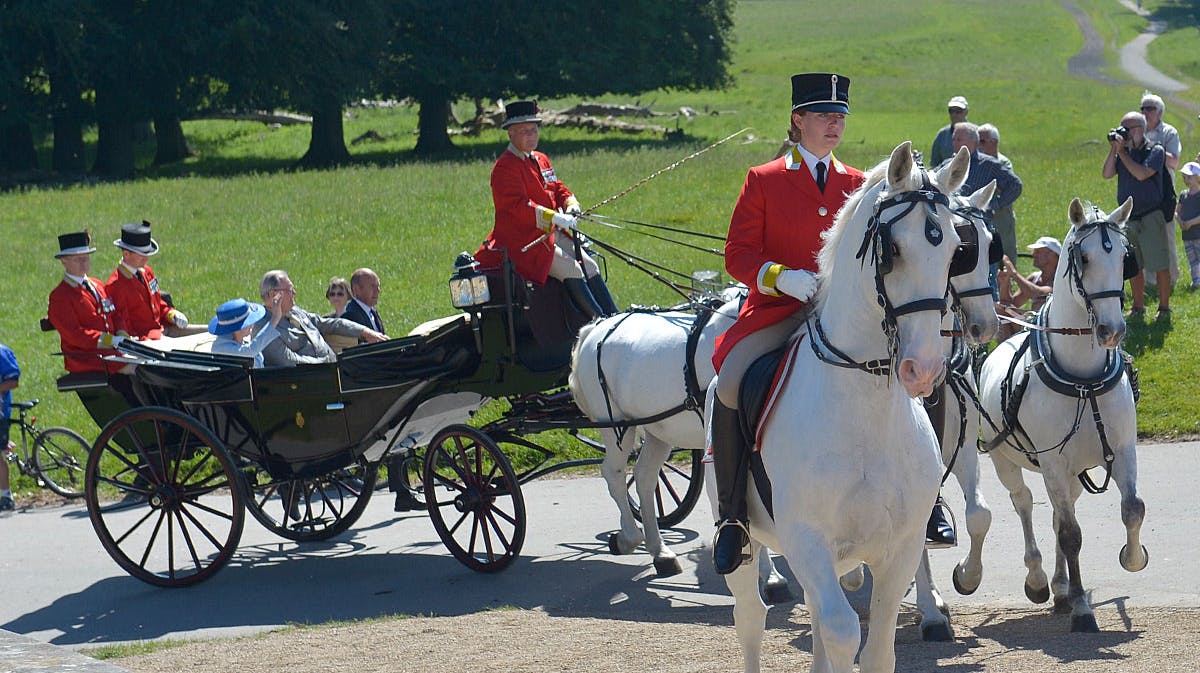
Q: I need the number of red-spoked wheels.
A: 4